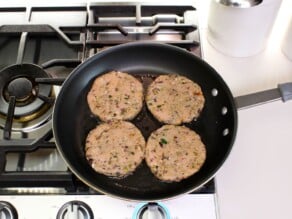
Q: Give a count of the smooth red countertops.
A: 0